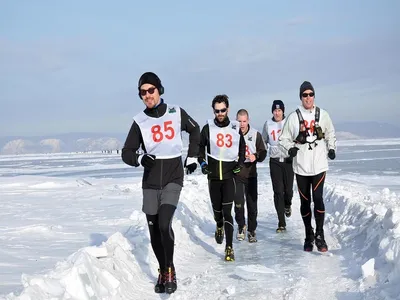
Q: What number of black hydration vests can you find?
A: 1